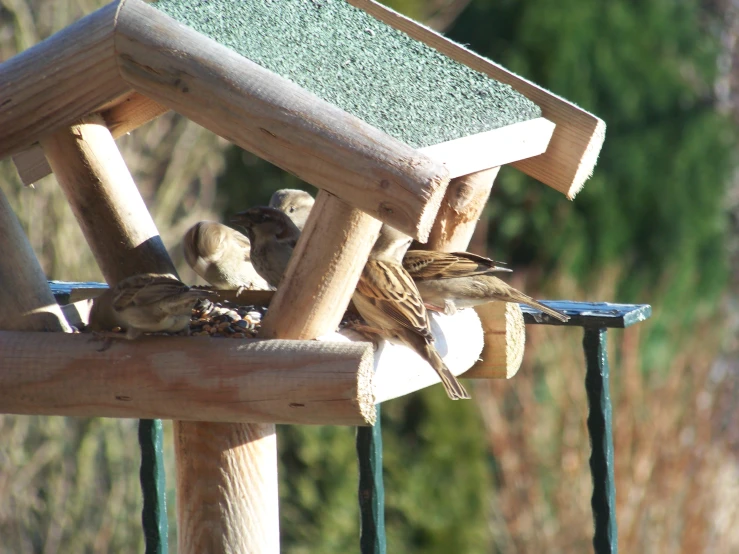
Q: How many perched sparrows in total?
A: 6